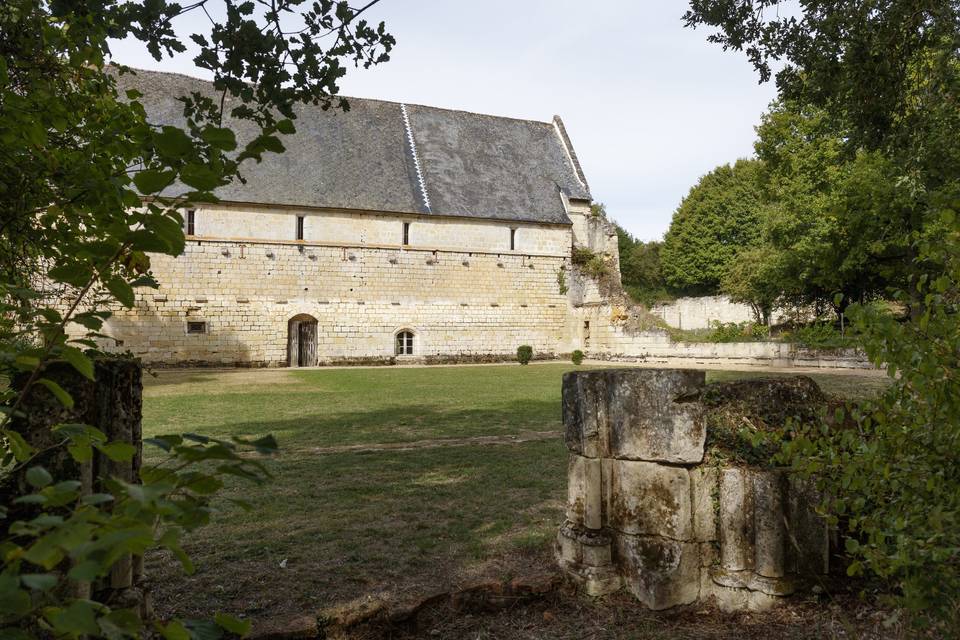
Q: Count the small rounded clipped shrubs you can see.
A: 2